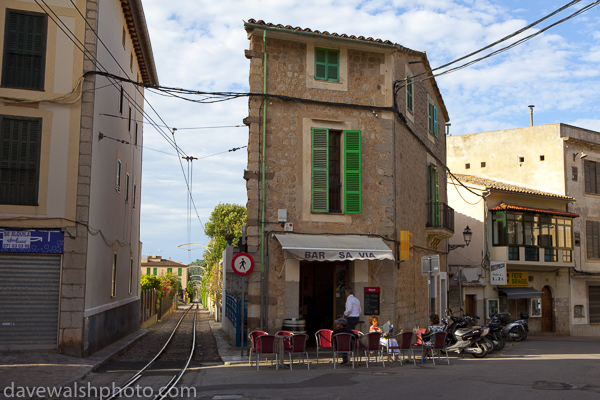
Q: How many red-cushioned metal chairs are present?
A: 11